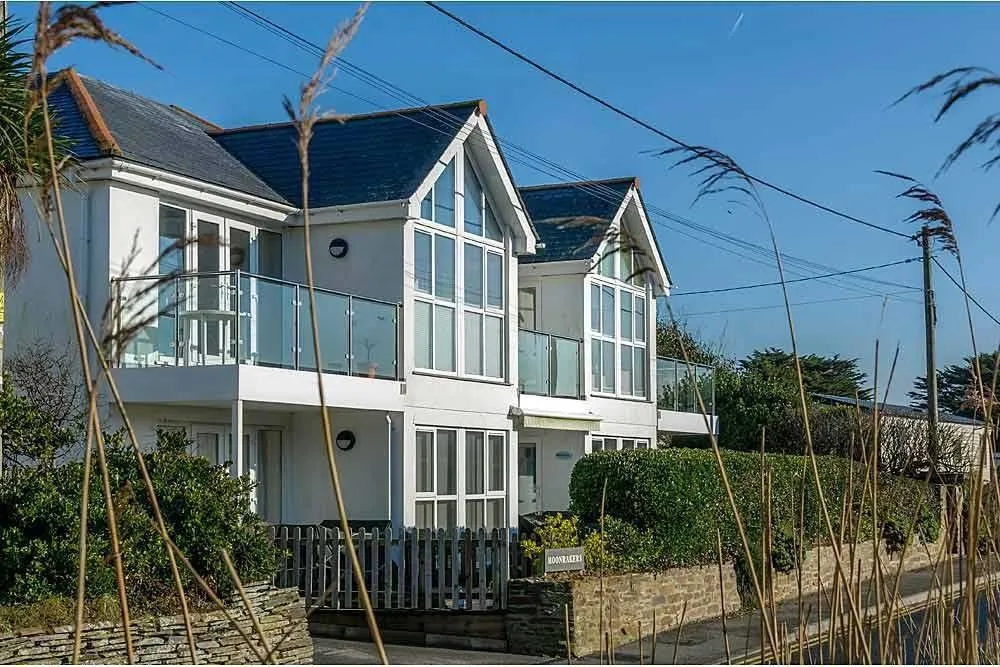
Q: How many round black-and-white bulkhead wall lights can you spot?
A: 2